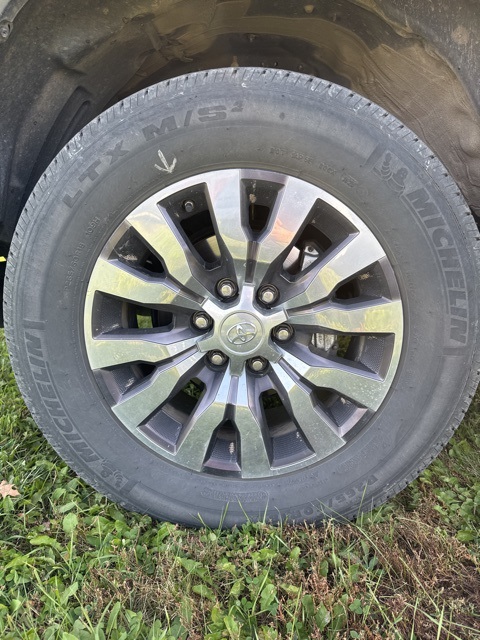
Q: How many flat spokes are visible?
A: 12